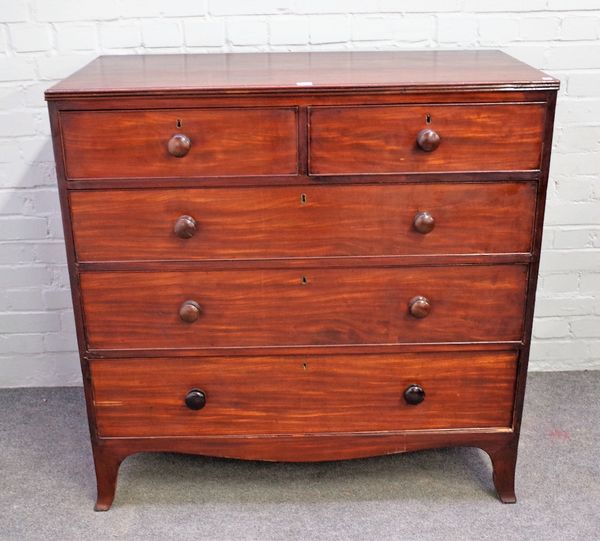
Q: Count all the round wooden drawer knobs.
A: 8